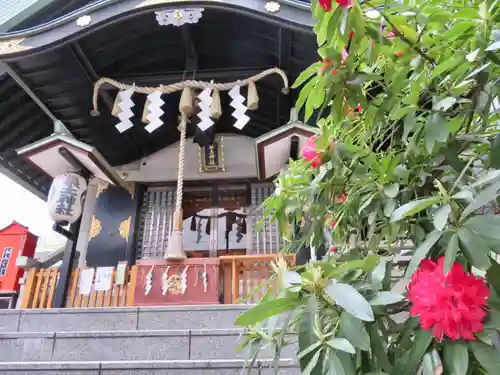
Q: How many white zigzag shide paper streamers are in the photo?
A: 8